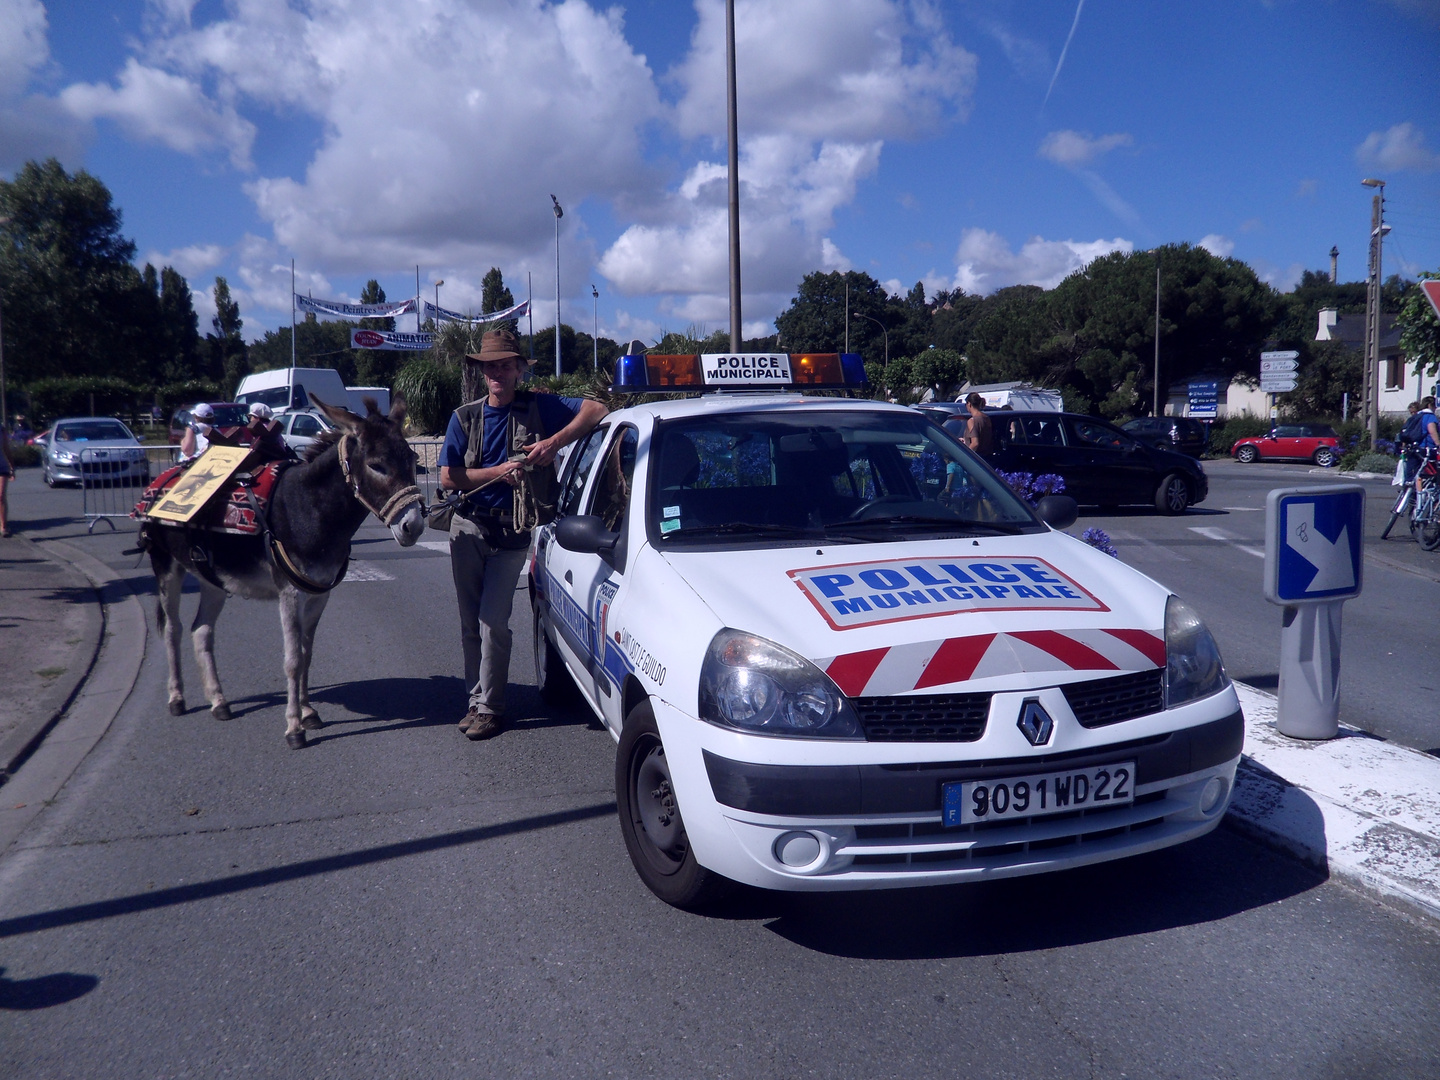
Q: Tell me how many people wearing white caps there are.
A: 2